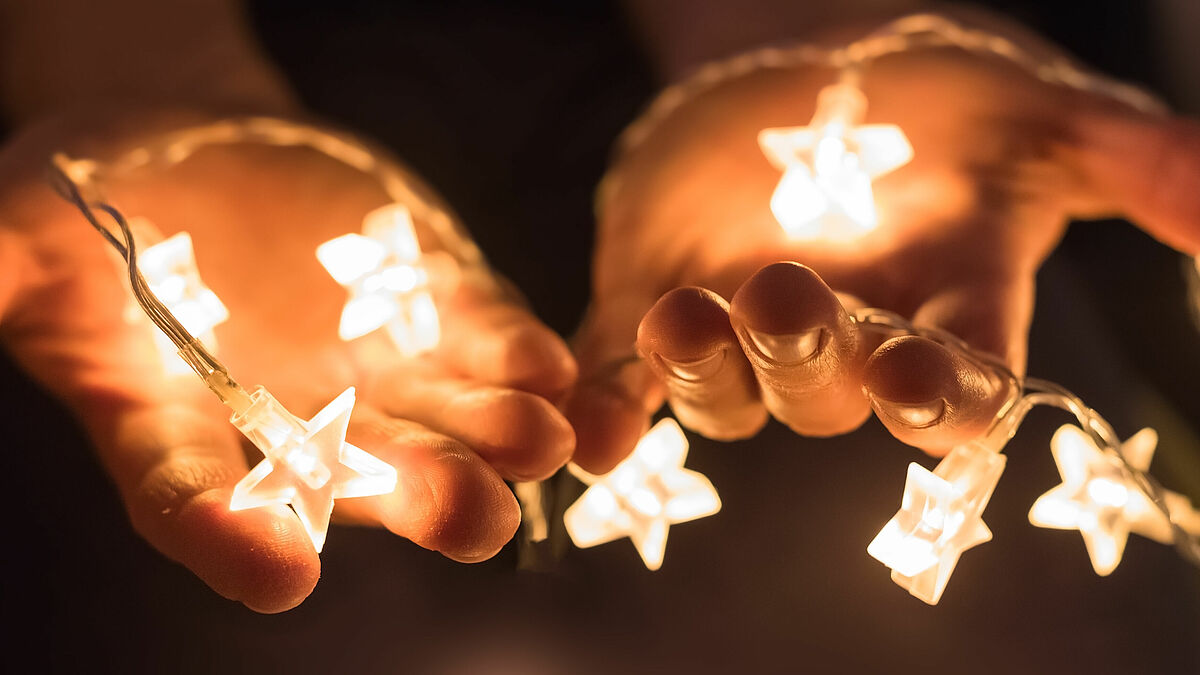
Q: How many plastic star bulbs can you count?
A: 7